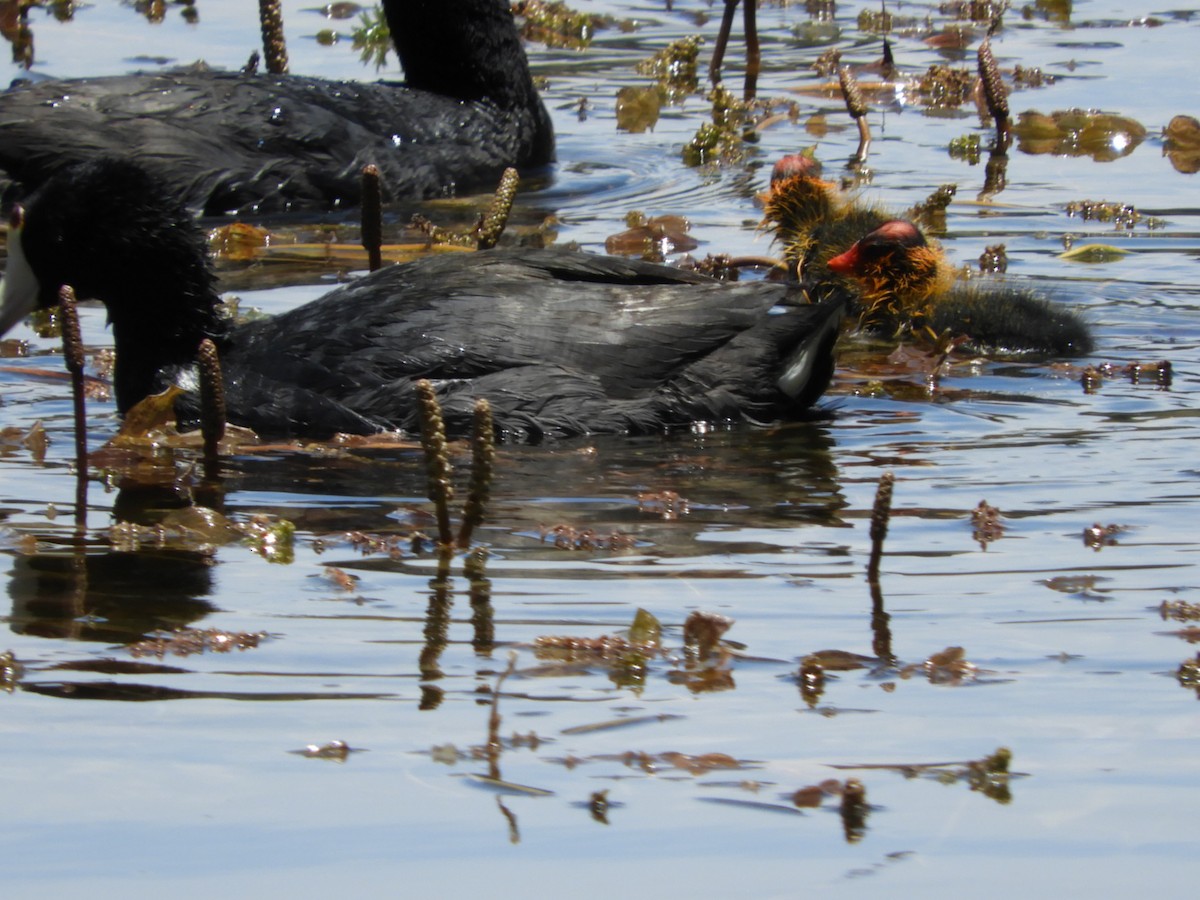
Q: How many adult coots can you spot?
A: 2